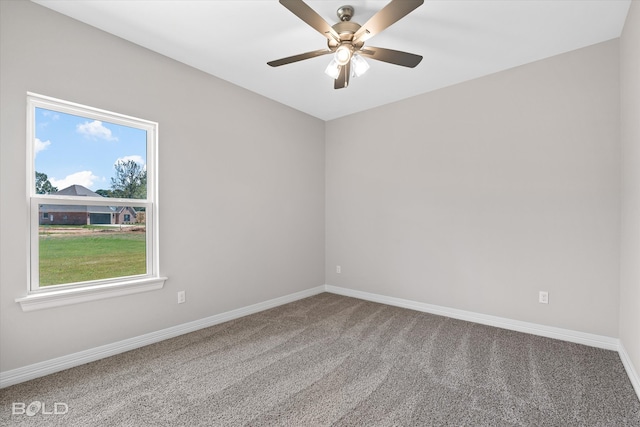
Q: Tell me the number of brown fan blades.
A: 5